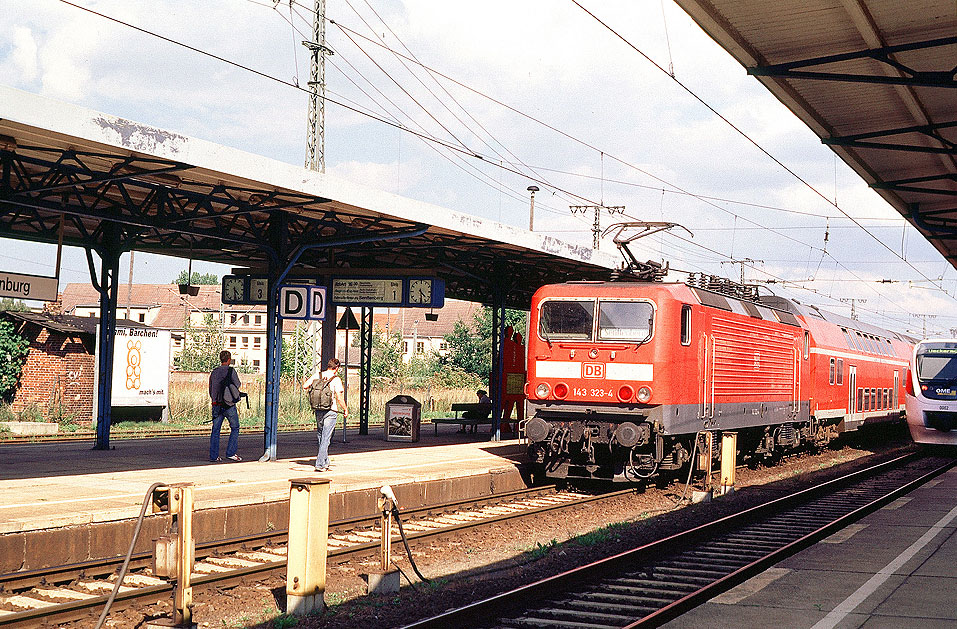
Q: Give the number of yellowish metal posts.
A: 5